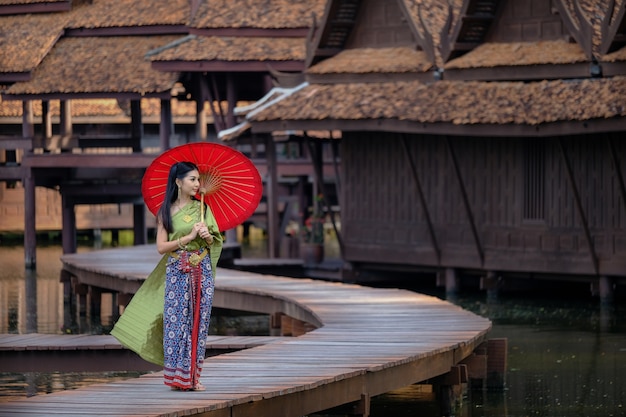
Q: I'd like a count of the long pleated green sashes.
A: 1